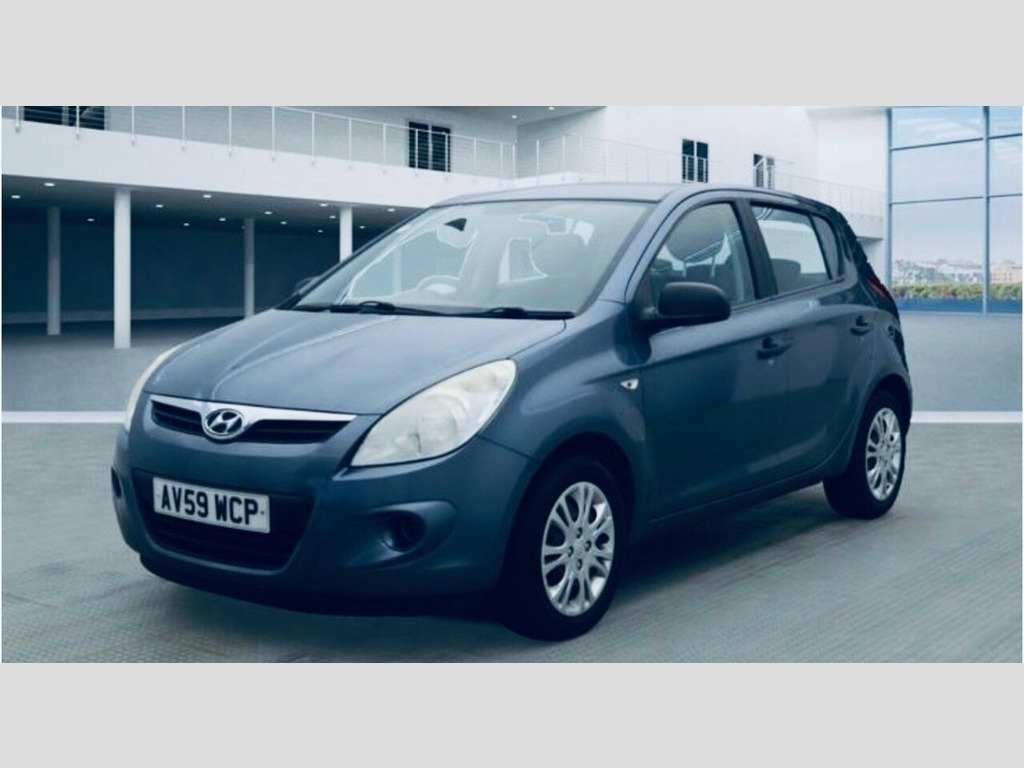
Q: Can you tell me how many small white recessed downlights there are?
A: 14